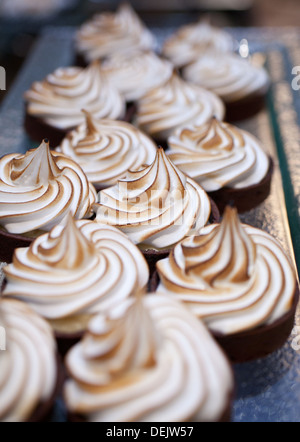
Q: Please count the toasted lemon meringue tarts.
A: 14